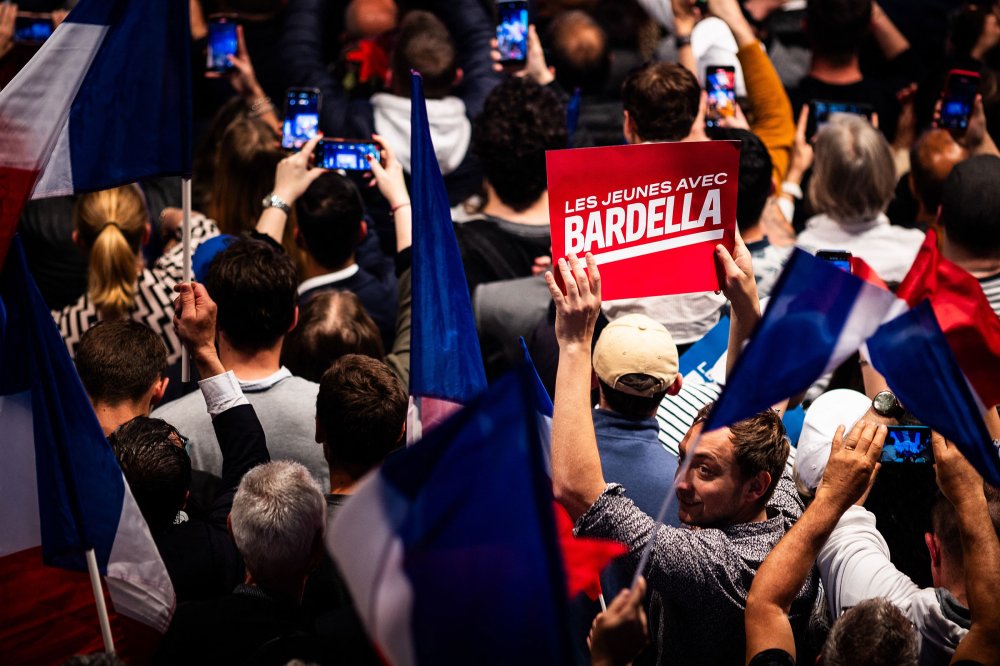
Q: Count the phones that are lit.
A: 10